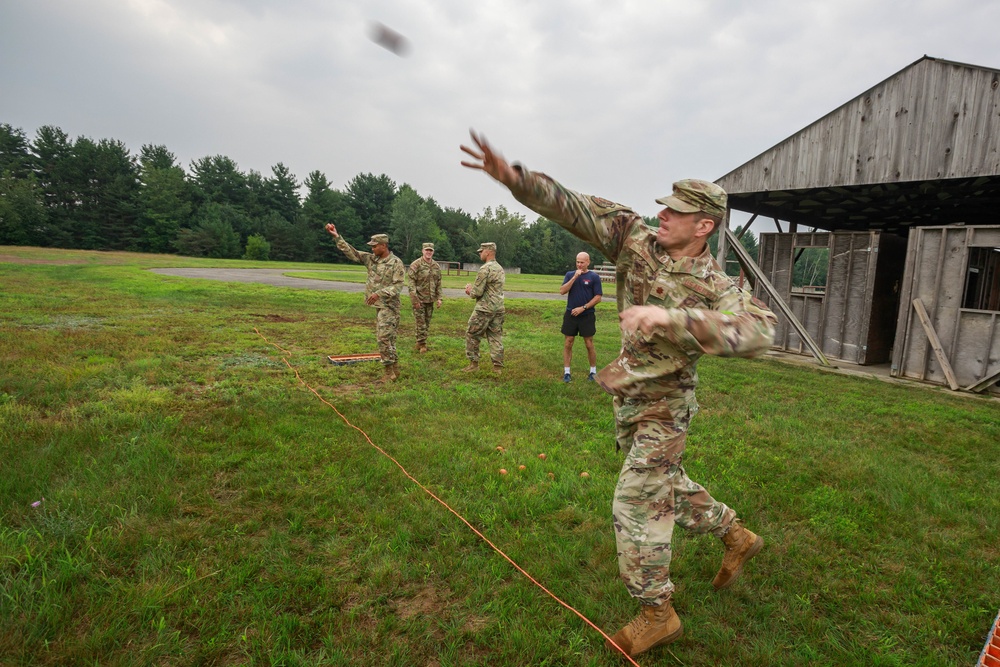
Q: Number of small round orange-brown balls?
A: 6